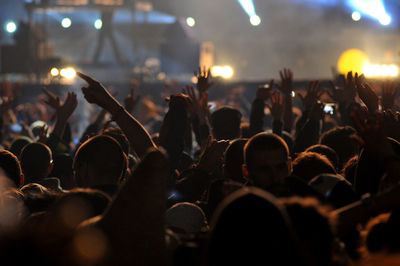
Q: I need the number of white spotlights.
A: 7